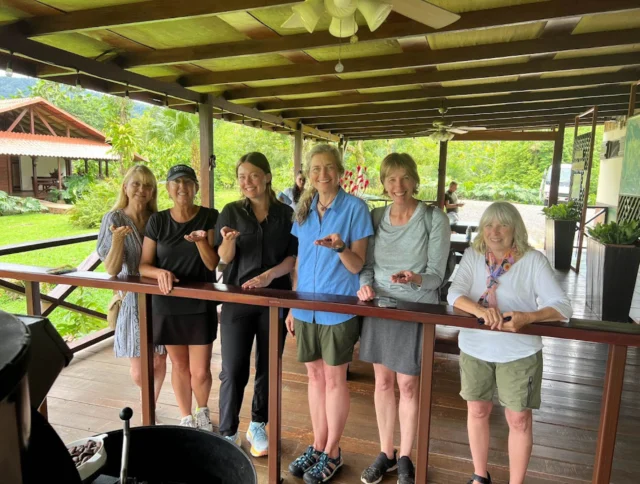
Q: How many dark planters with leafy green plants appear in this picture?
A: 2